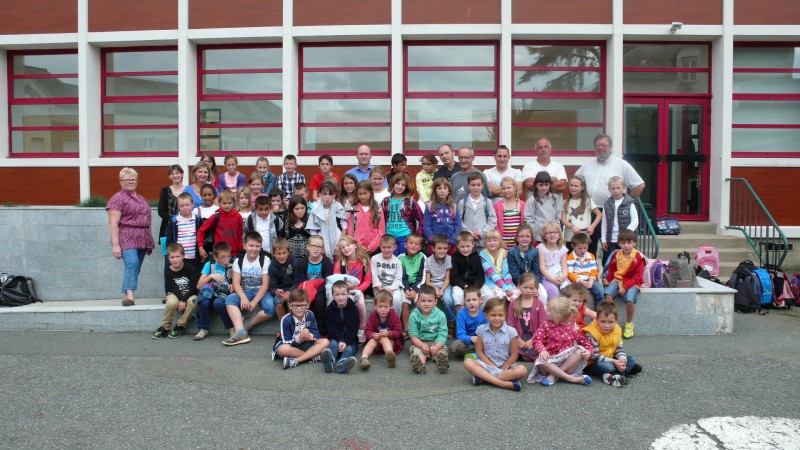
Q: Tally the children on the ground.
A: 10